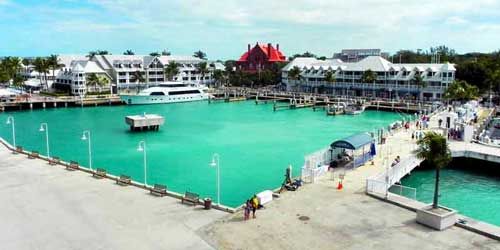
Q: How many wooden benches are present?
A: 8